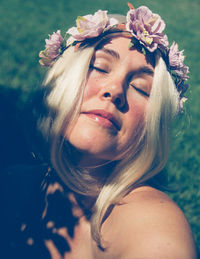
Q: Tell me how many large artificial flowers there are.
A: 4